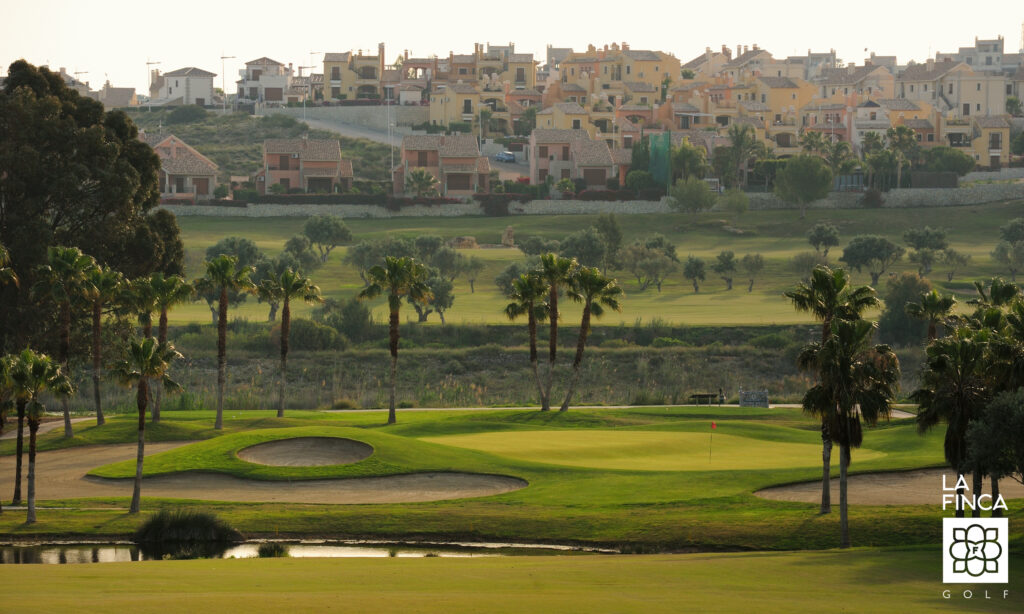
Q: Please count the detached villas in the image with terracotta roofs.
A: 4